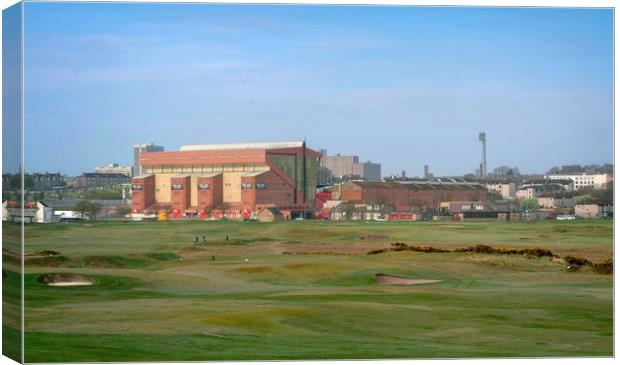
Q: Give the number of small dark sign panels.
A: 5